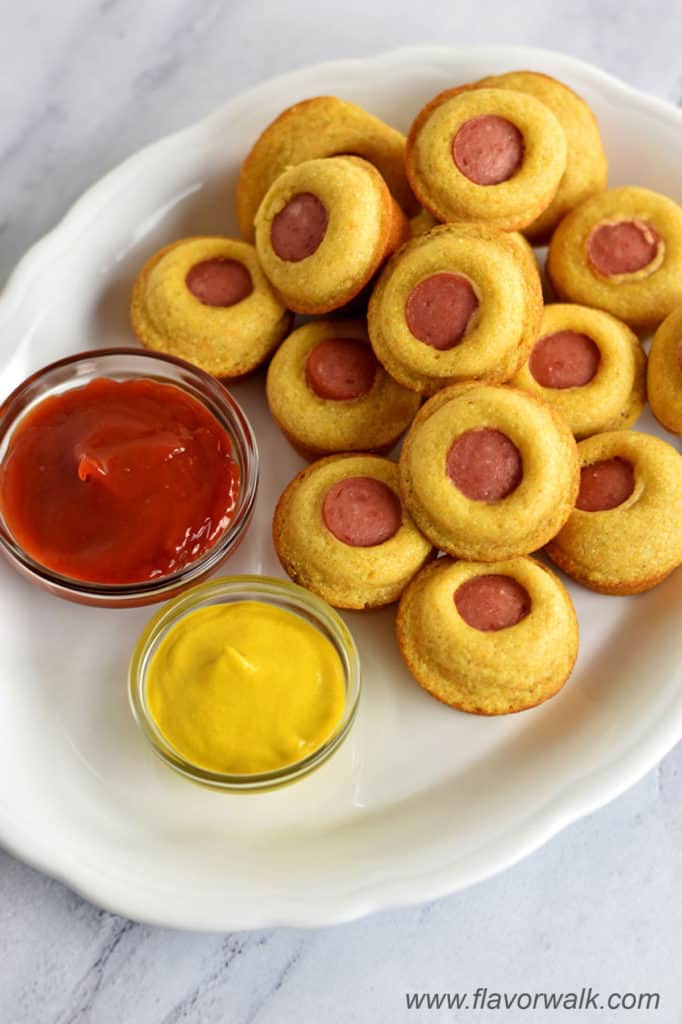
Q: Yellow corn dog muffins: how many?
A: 14